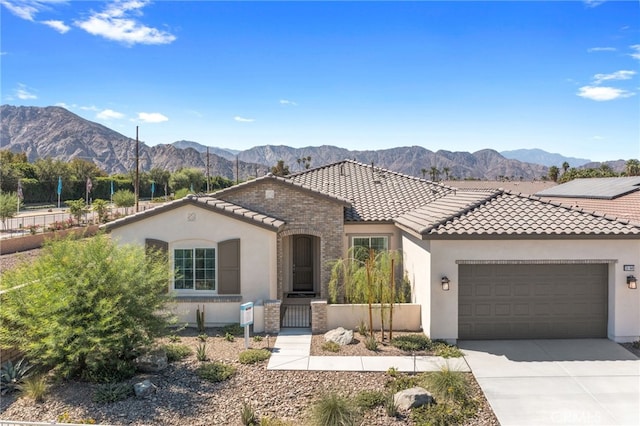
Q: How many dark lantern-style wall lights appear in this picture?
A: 2